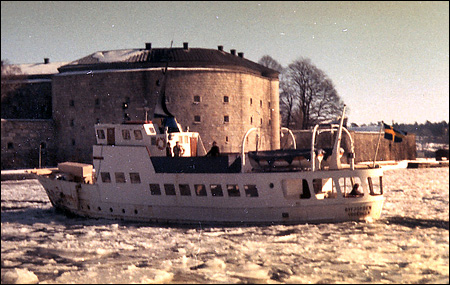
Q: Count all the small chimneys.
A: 6